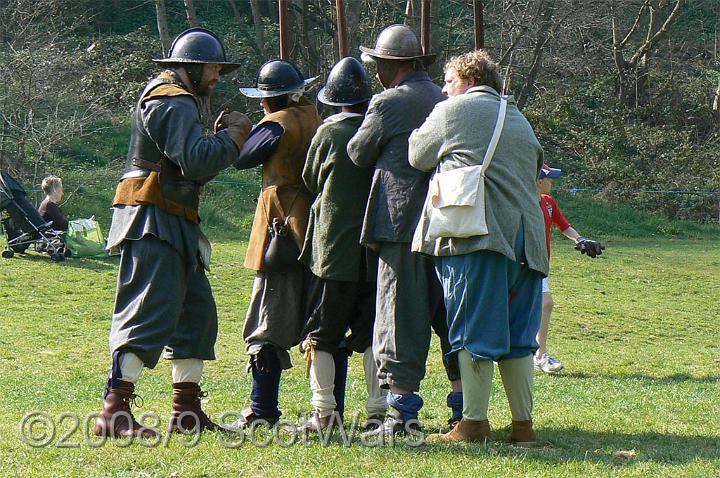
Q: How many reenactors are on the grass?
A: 5